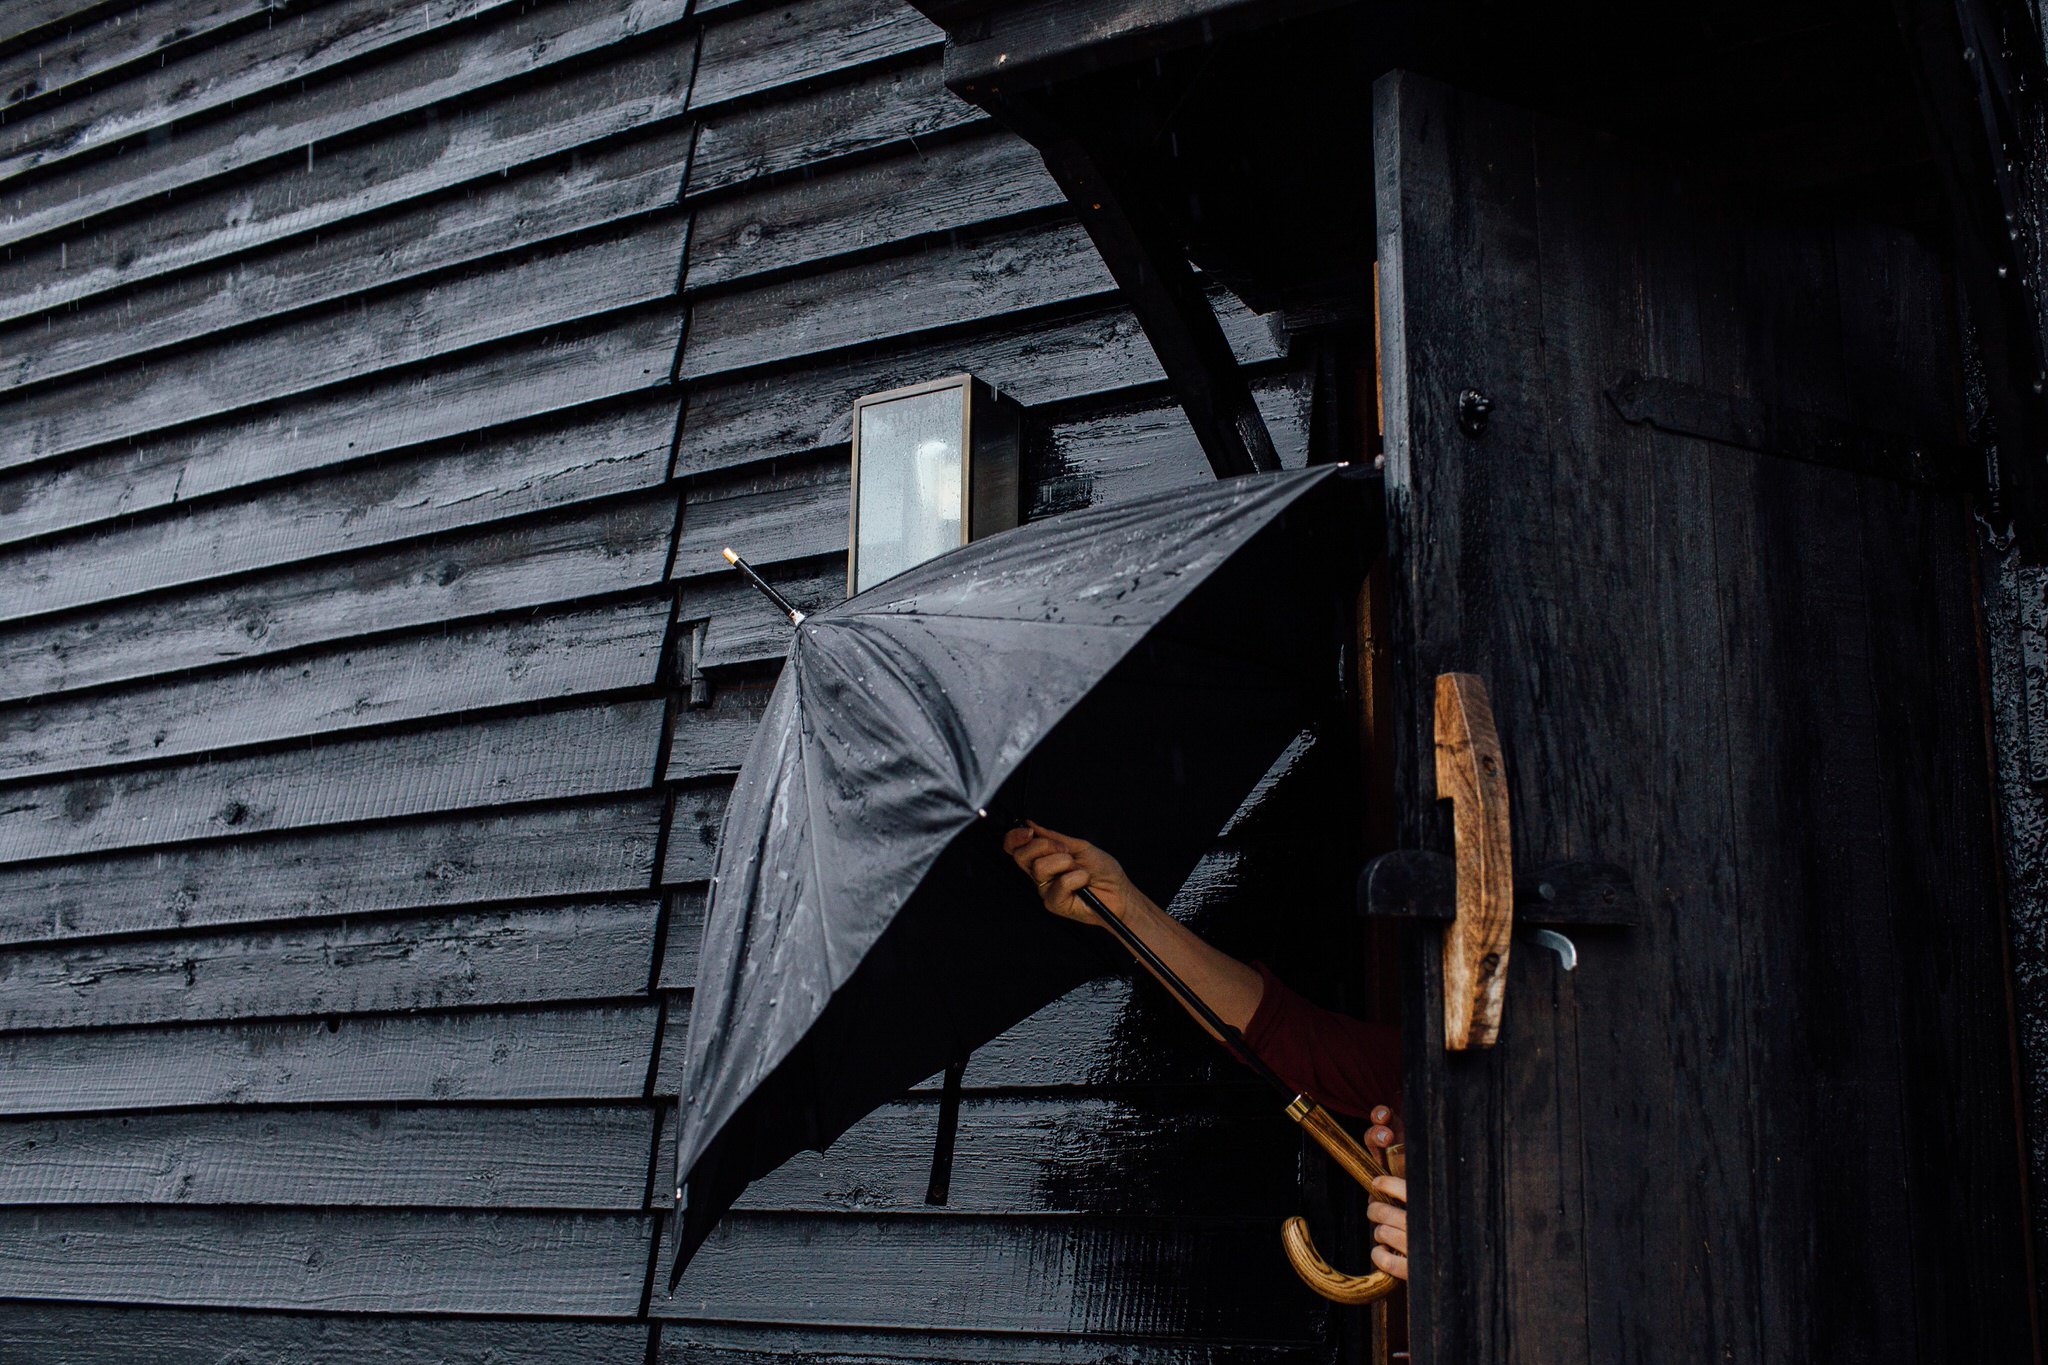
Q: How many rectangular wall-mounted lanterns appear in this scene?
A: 1